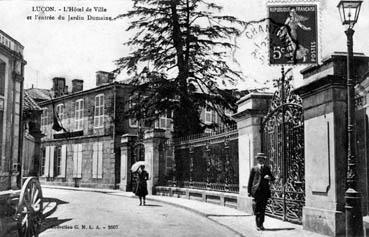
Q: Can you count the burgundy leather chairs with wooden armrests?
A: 0